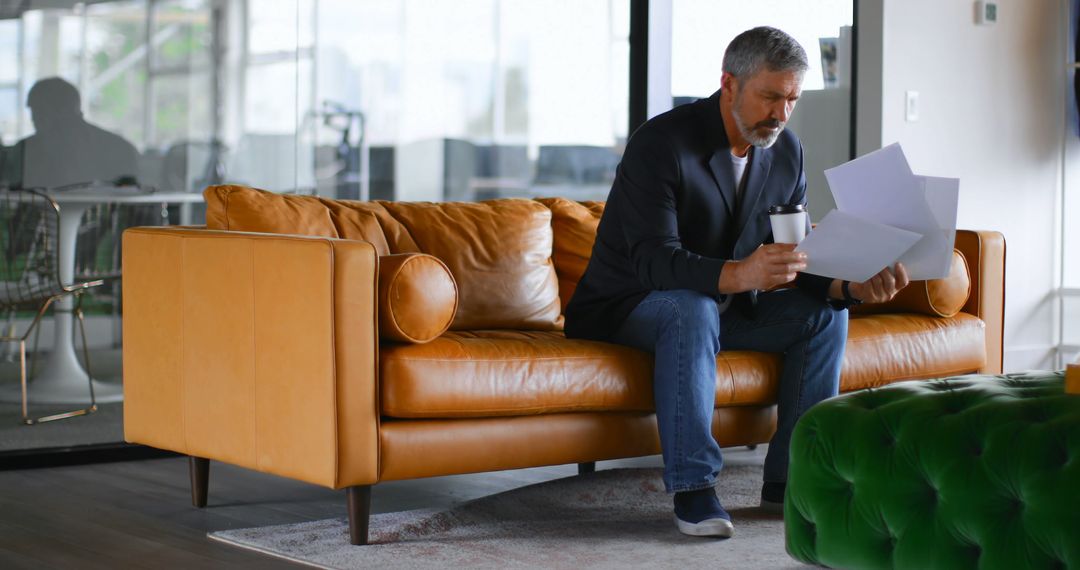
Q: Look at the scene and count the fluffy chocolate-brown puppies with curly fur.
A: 0